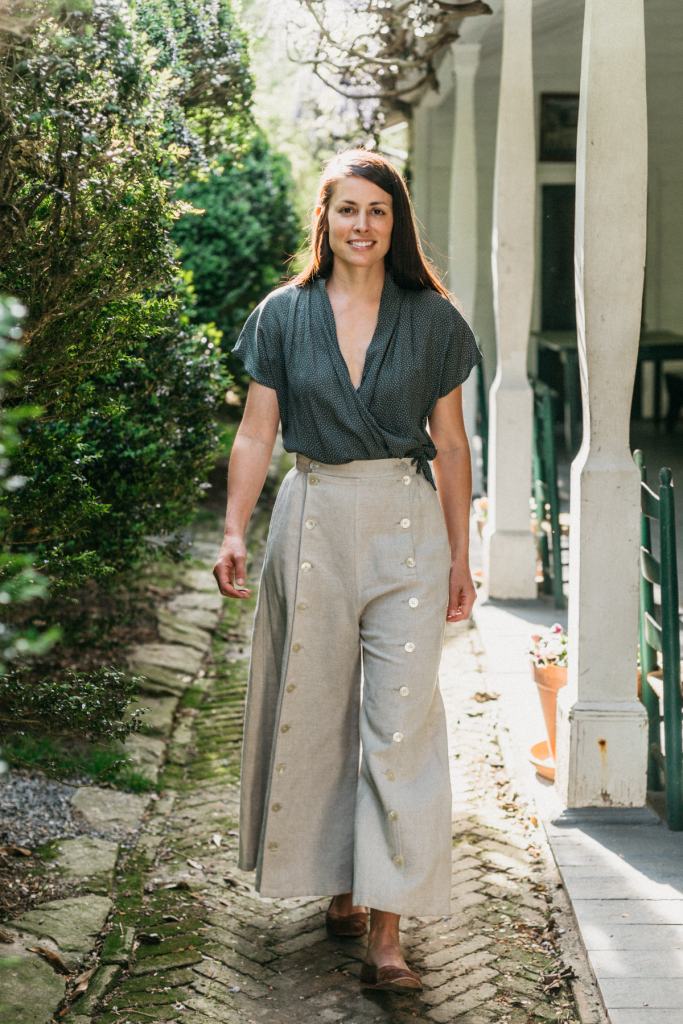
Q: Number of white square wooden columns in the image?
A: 3